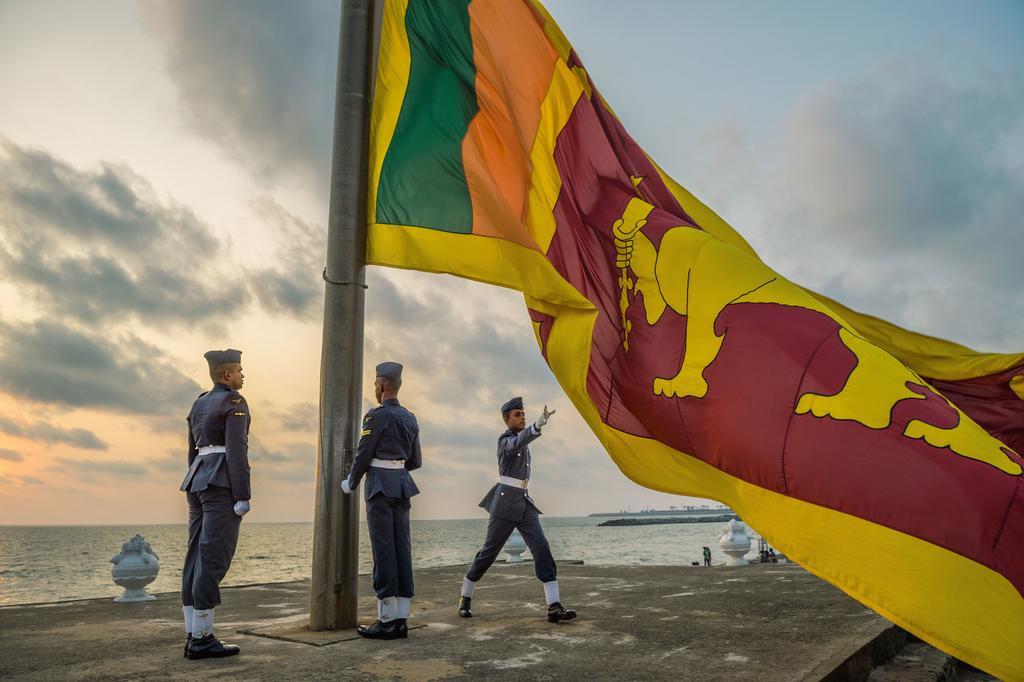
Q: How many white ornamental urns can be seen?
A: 3